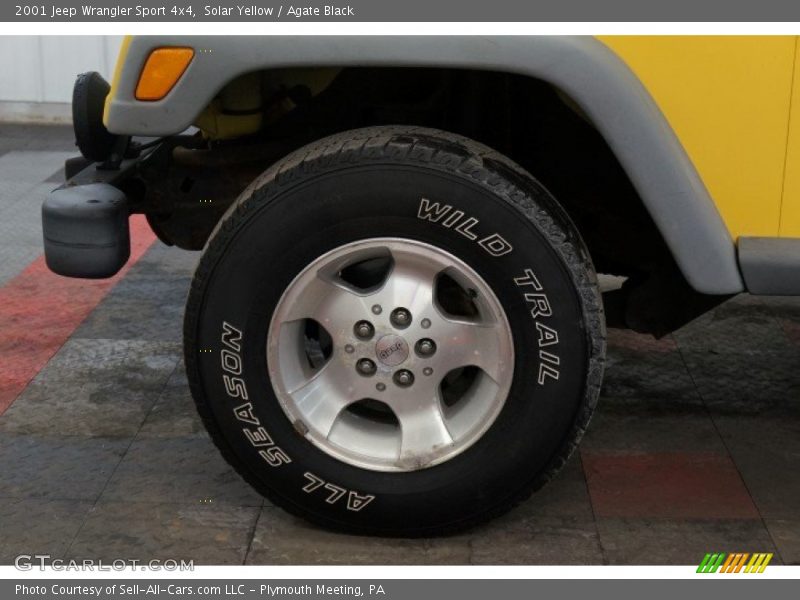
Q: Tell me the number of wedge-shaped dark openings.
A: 5